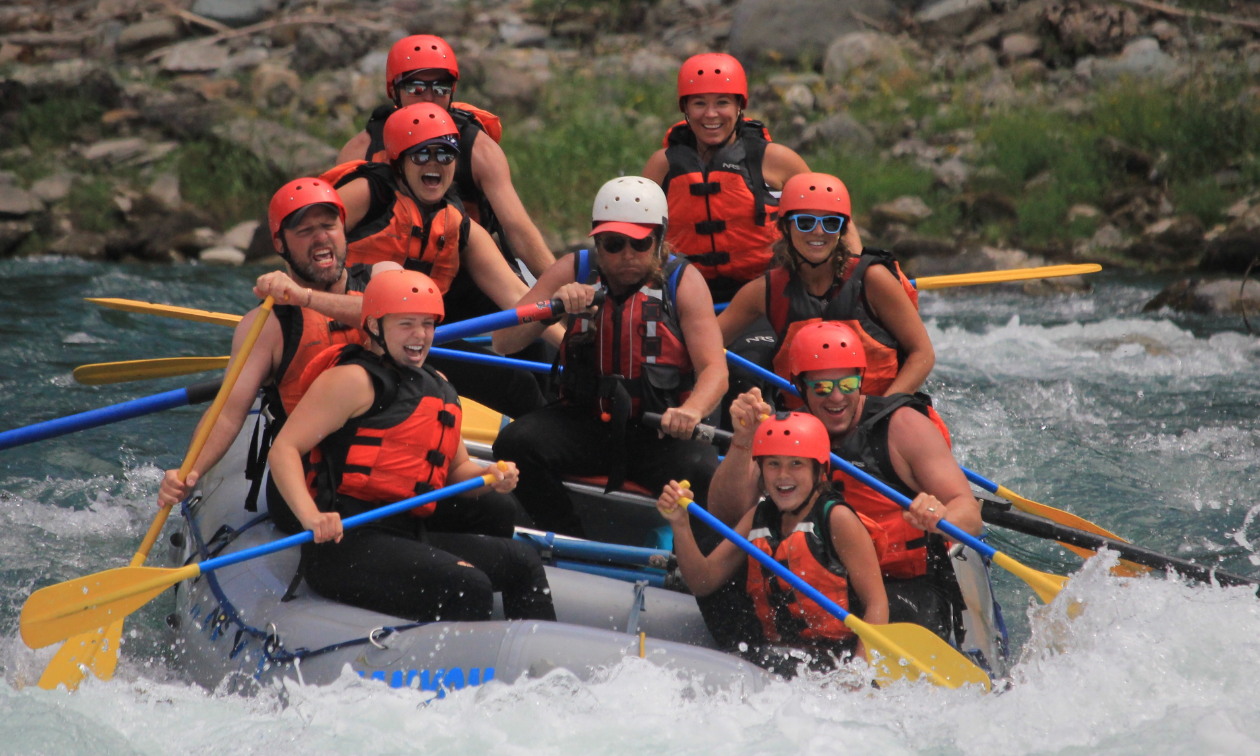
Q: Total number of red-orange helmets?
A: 8